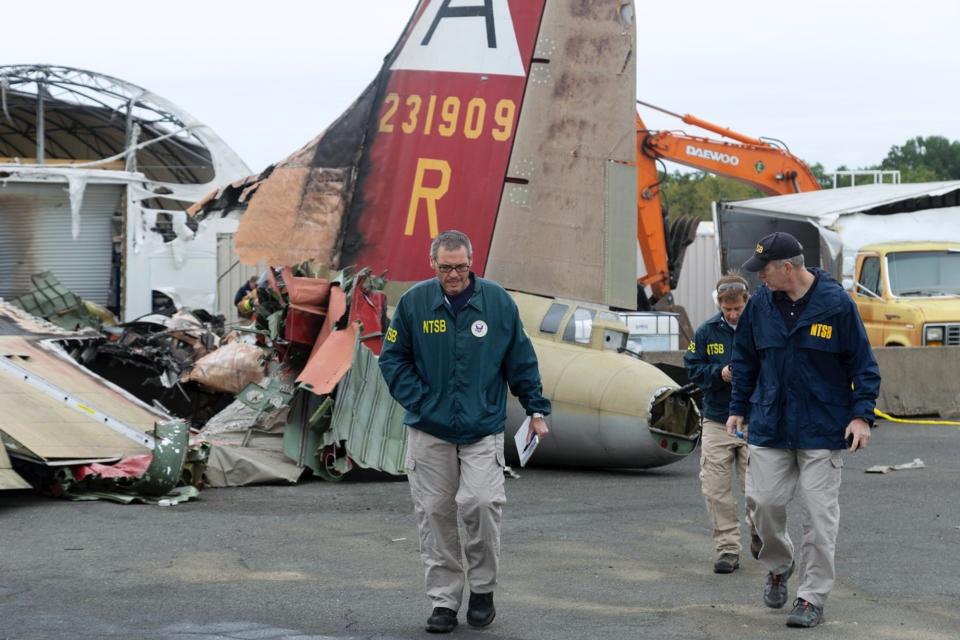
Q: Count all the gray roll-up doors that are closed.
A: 1